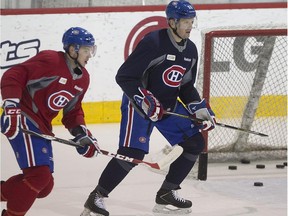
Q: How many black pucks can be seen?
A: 6